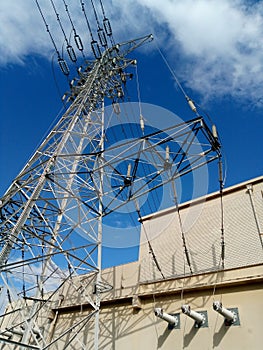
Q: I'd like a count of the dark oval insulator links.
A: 6